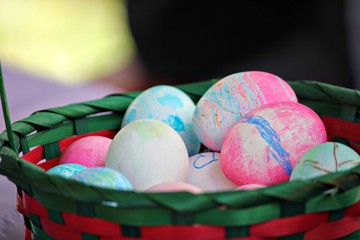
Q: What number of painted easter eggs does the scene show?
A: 11